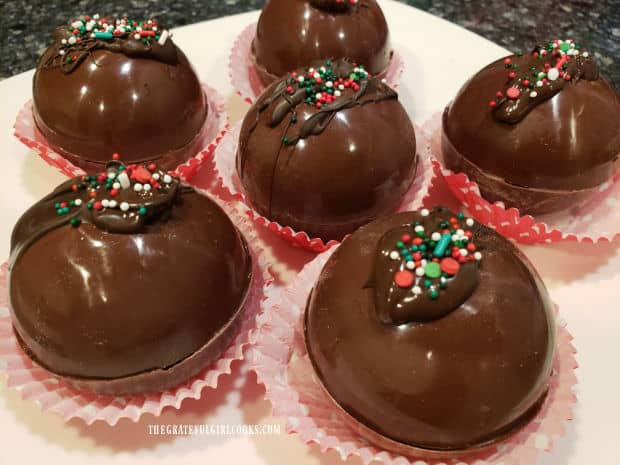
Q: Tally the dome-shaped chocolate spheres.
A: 6